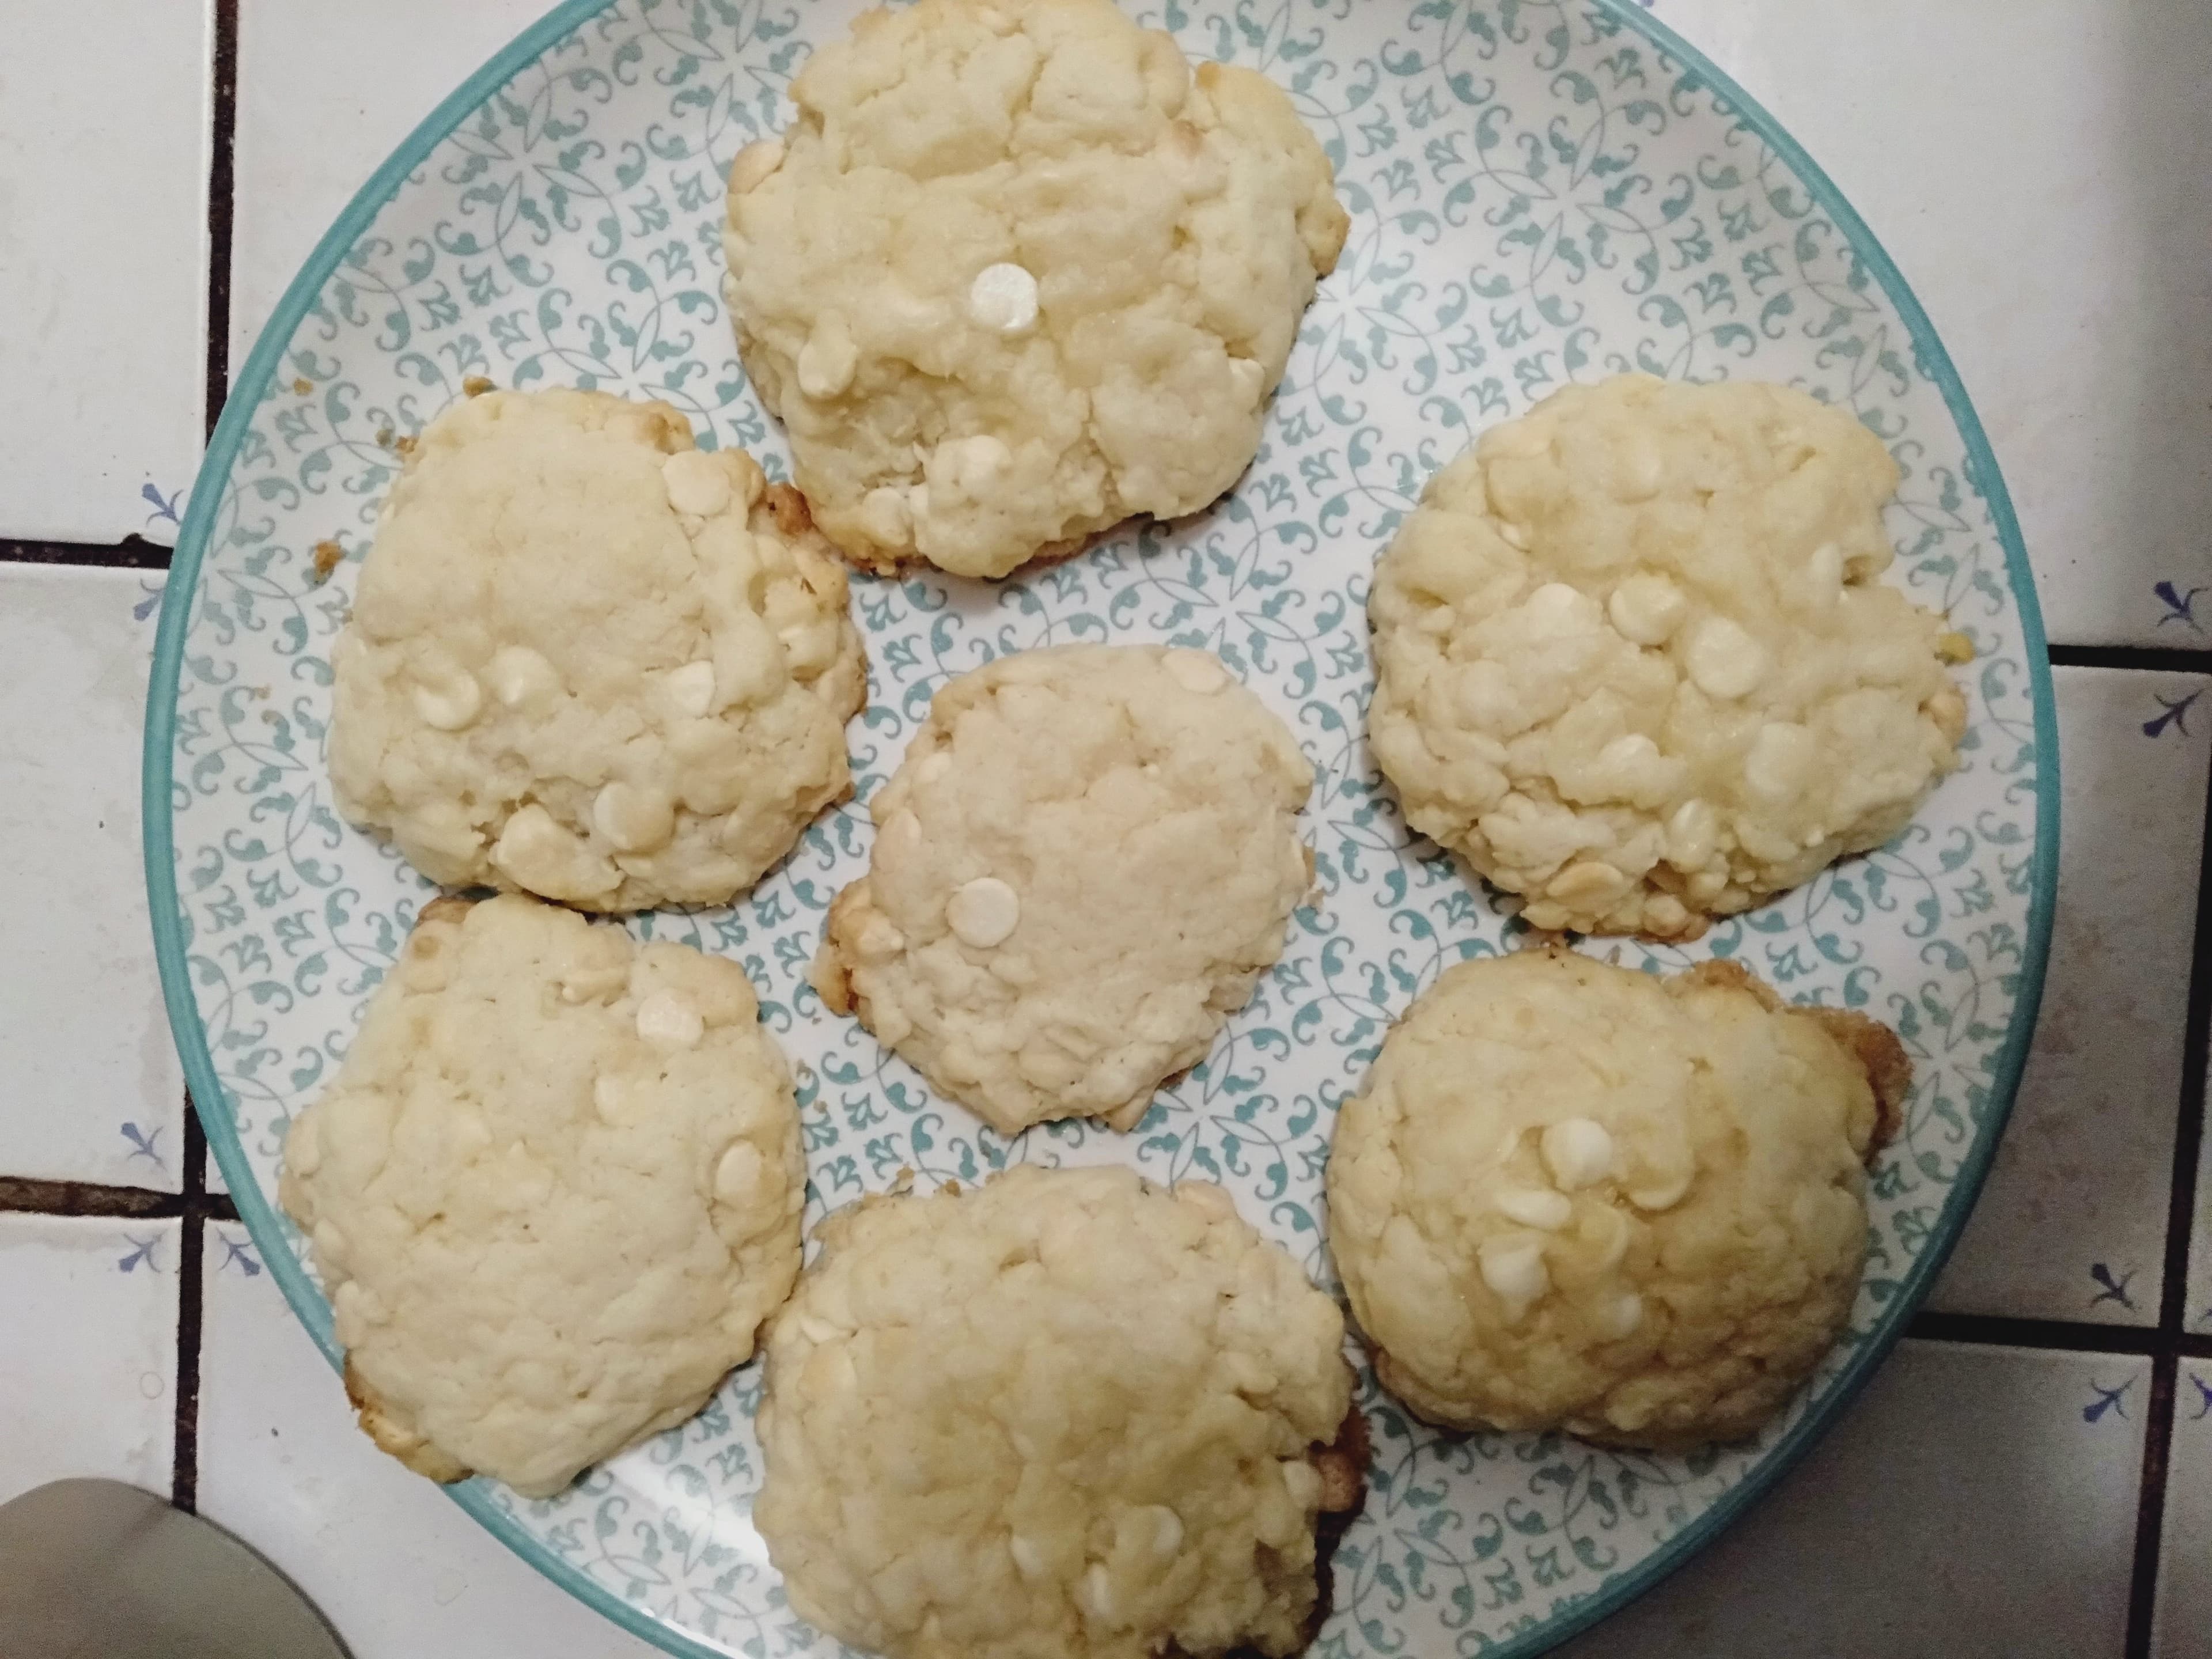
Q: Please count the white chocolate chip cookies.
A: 7